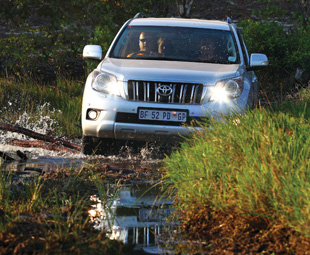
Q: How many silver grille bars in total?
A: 12